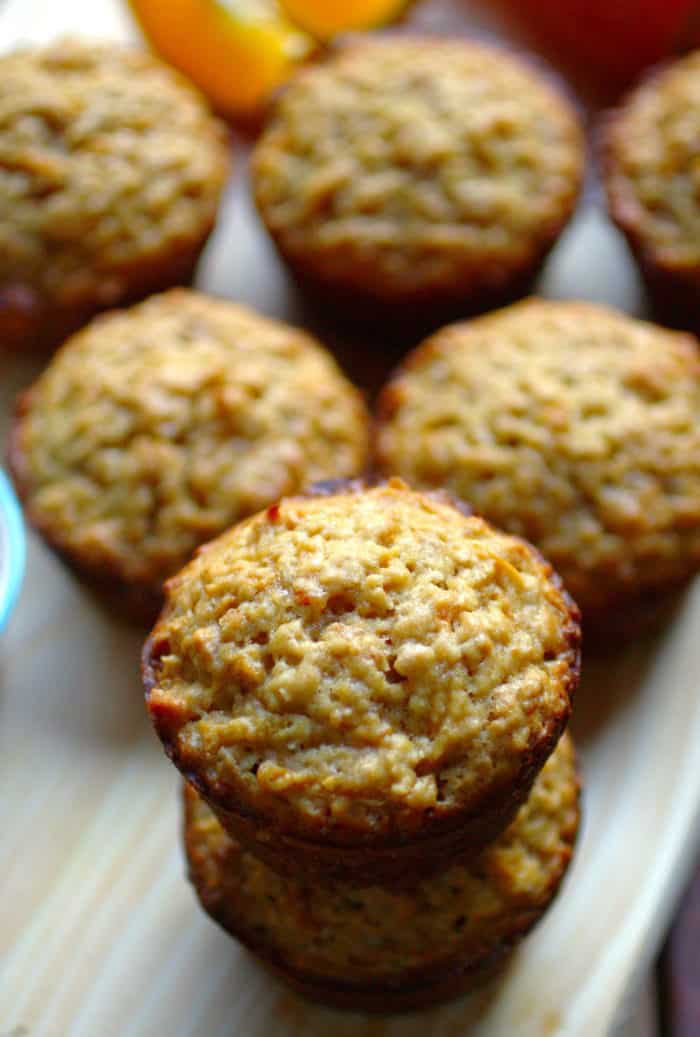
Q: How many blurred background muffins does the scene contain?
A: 5